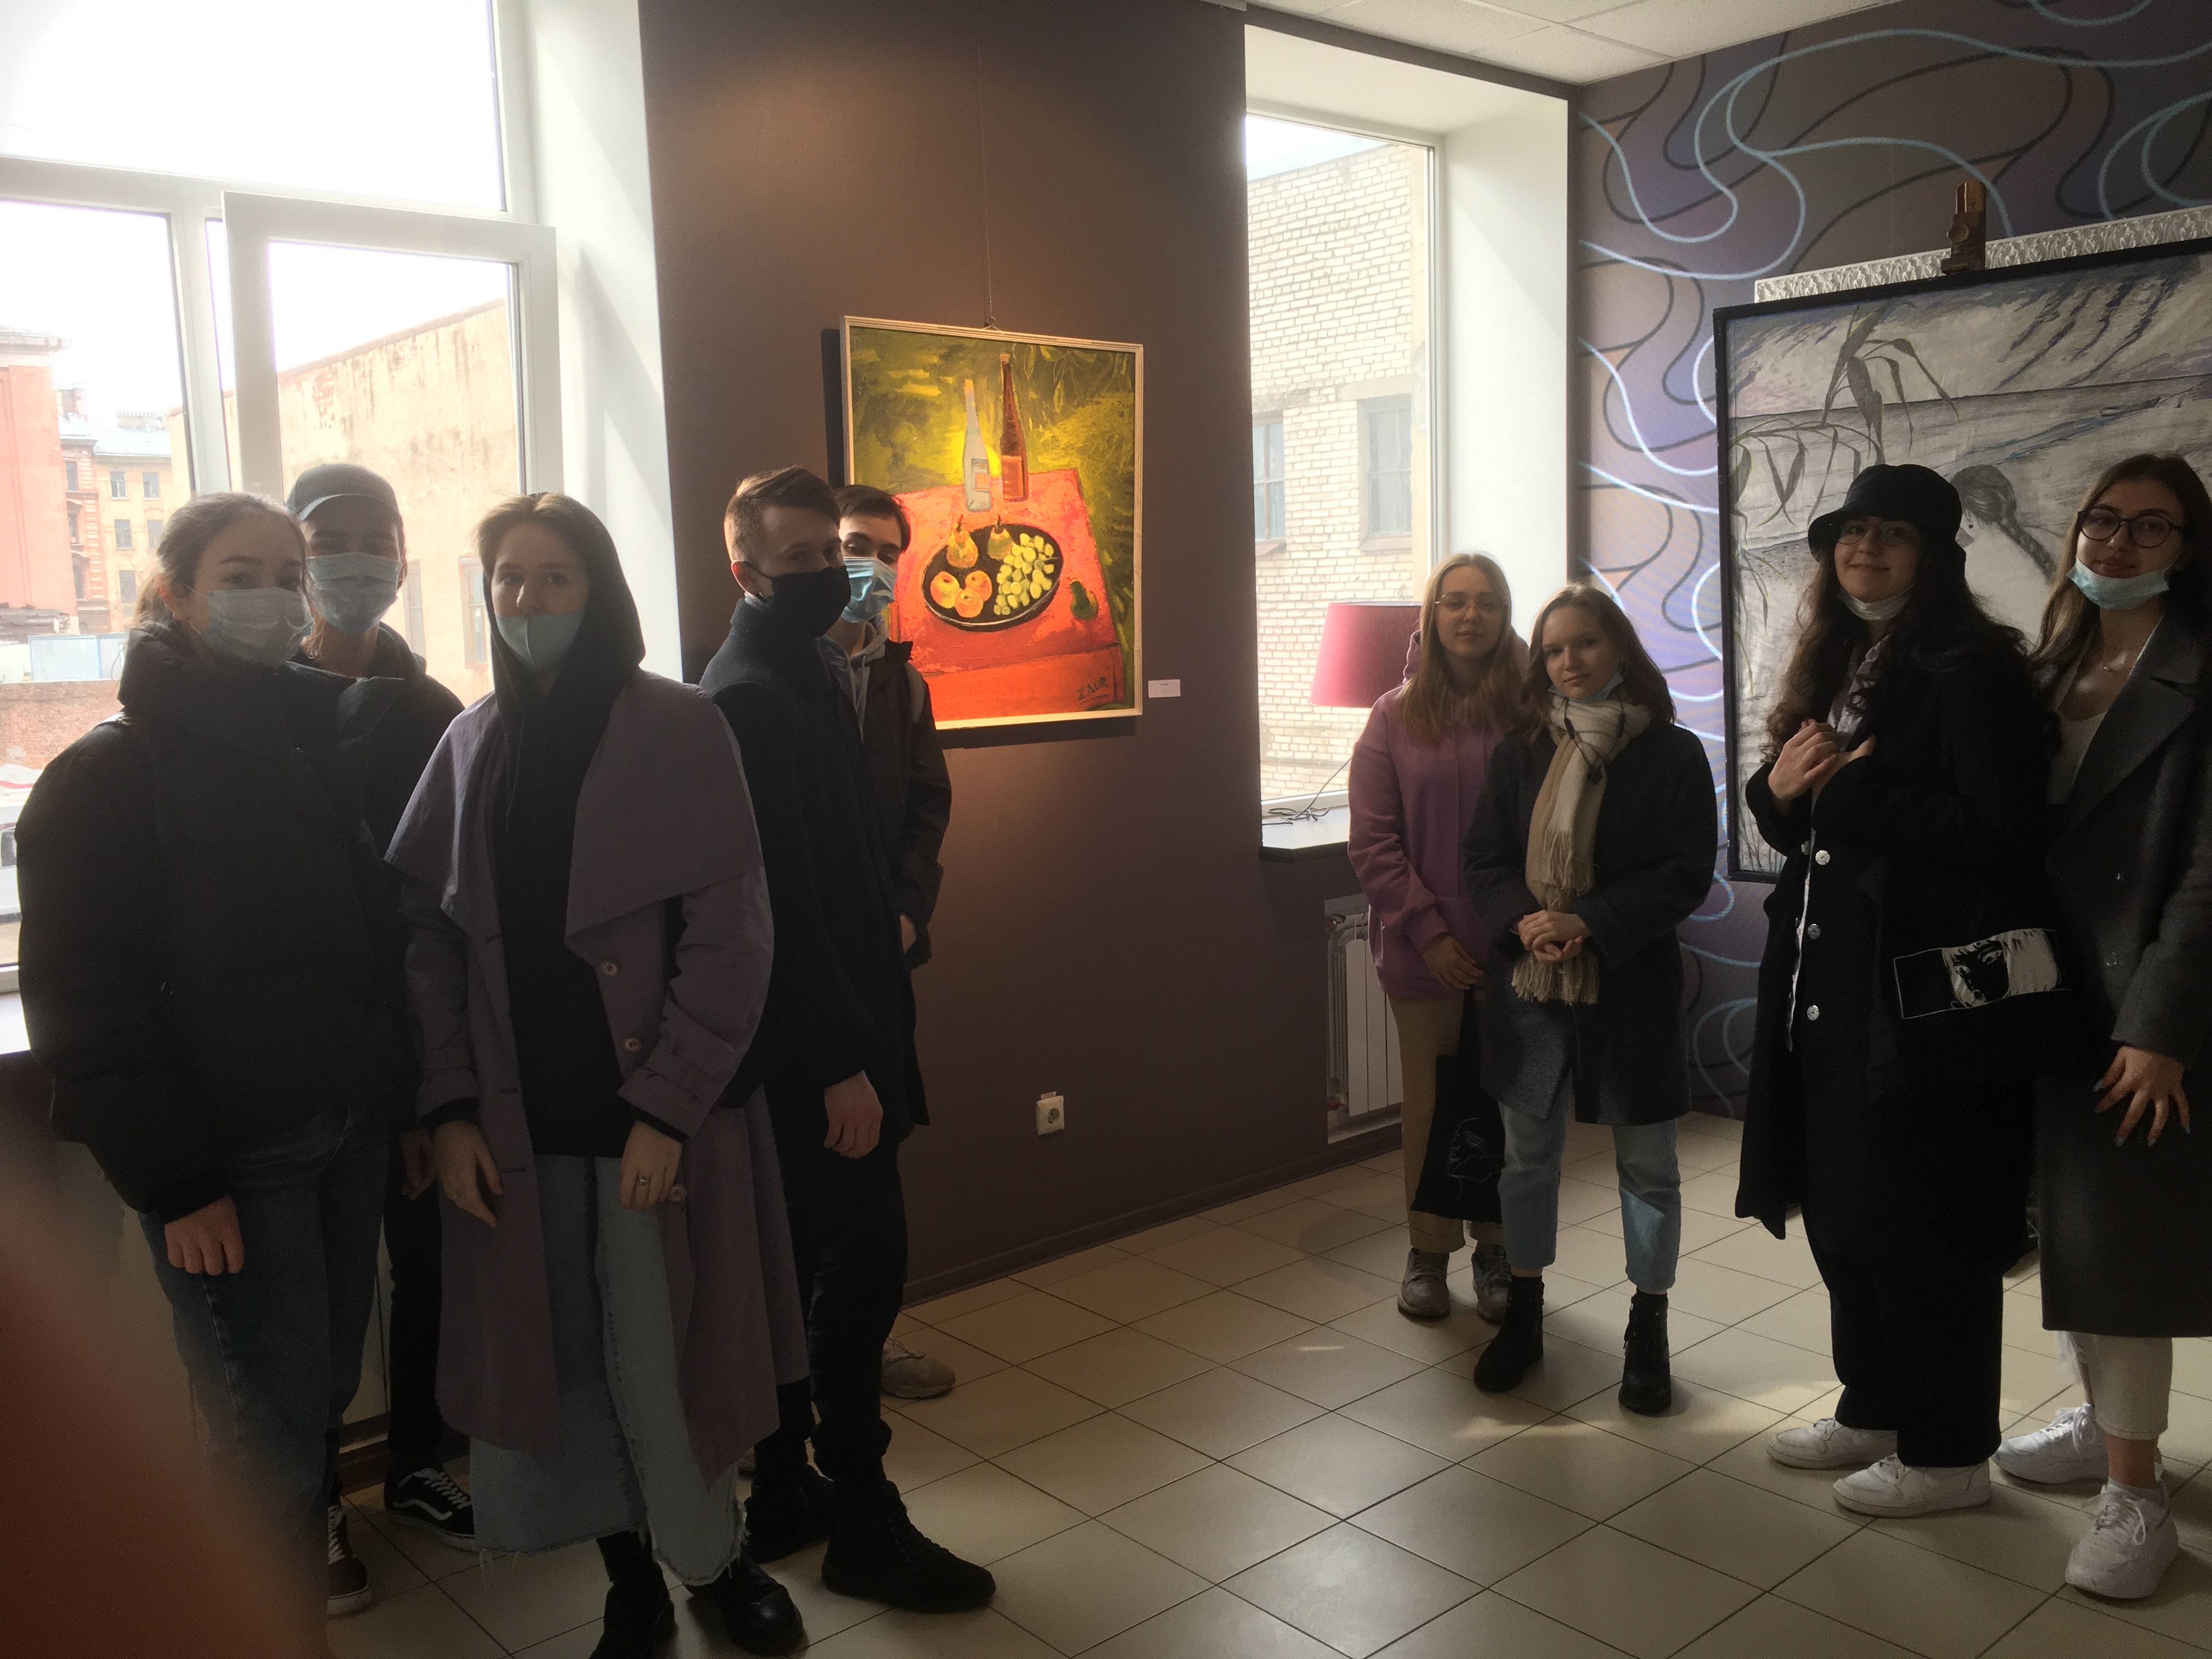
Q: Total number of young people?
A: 9